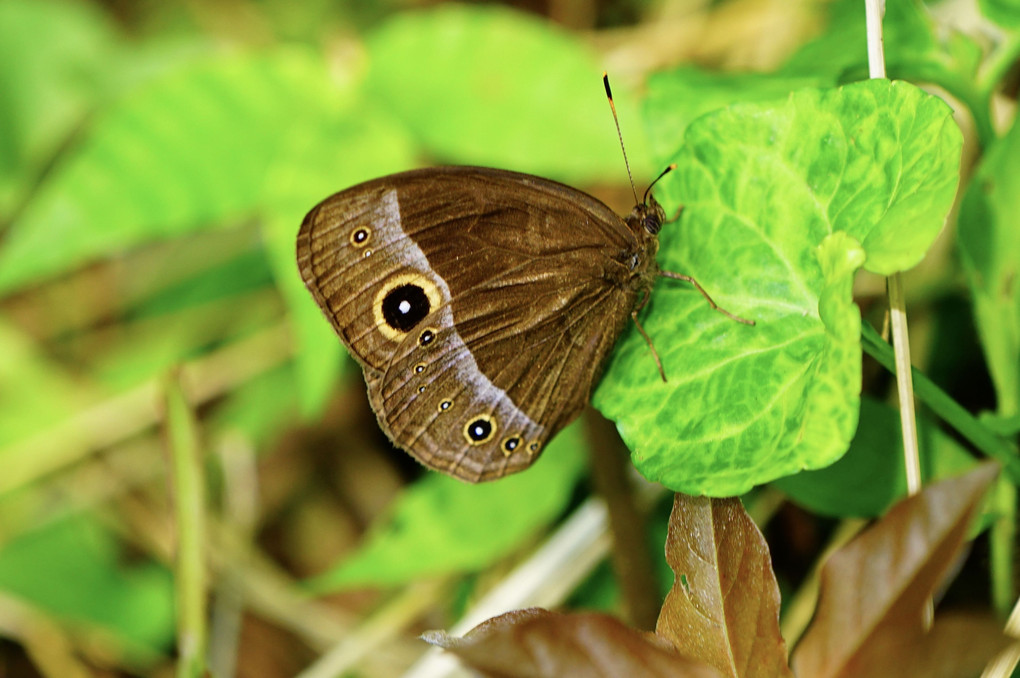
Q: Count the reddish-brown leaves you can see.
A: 3